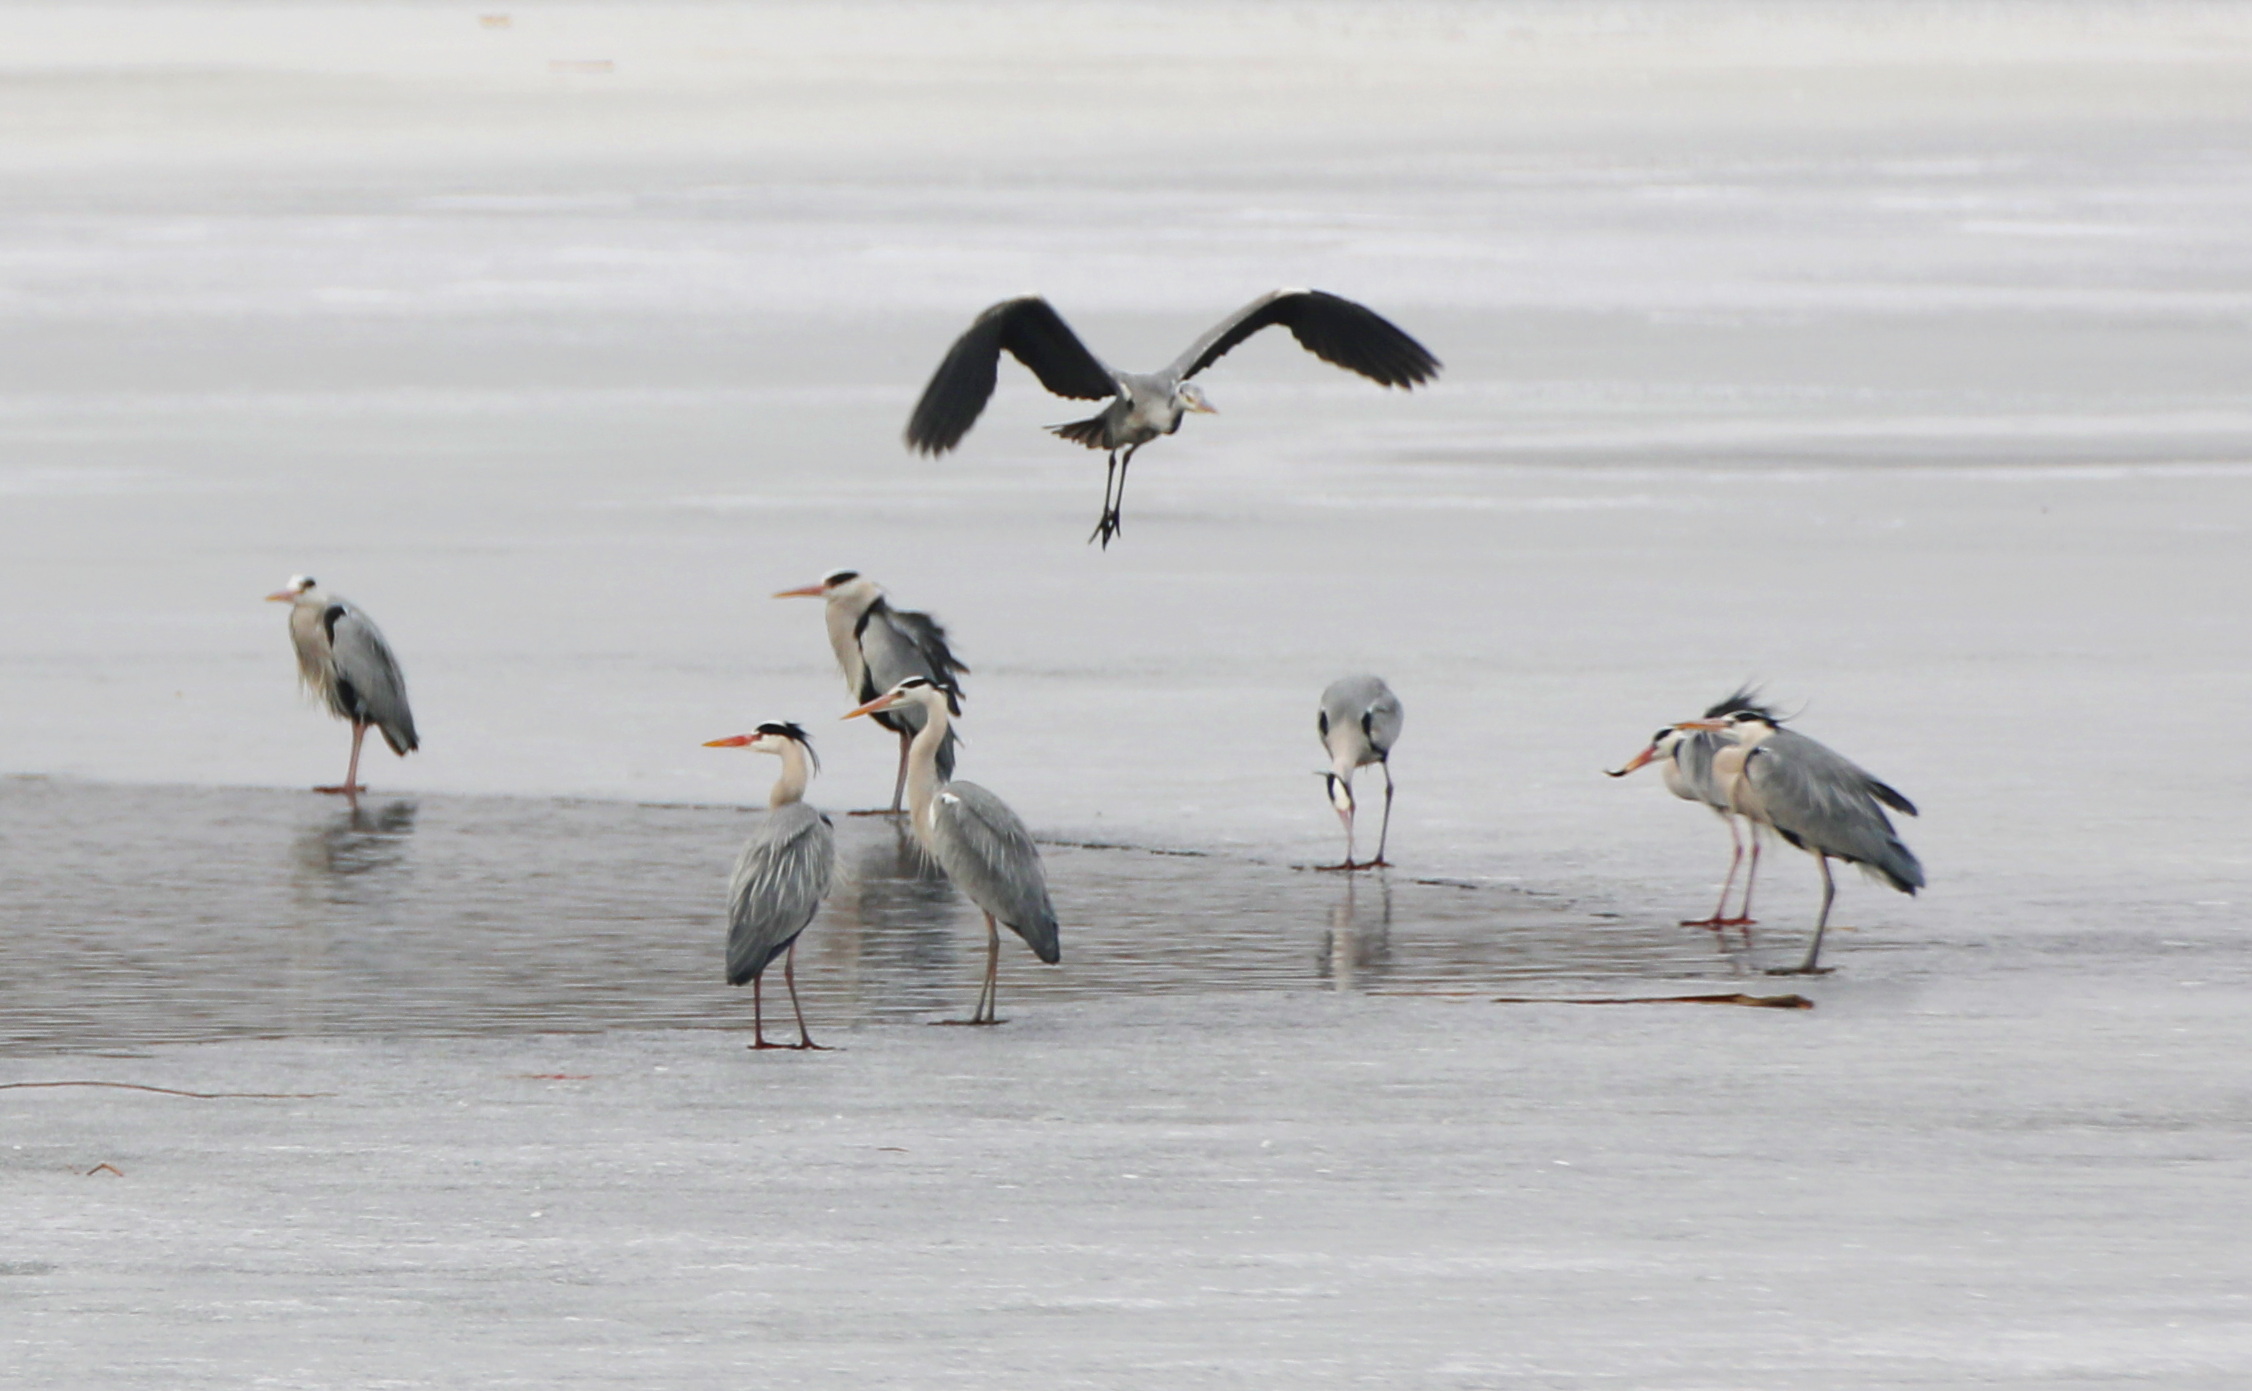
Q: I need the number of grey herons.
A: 8